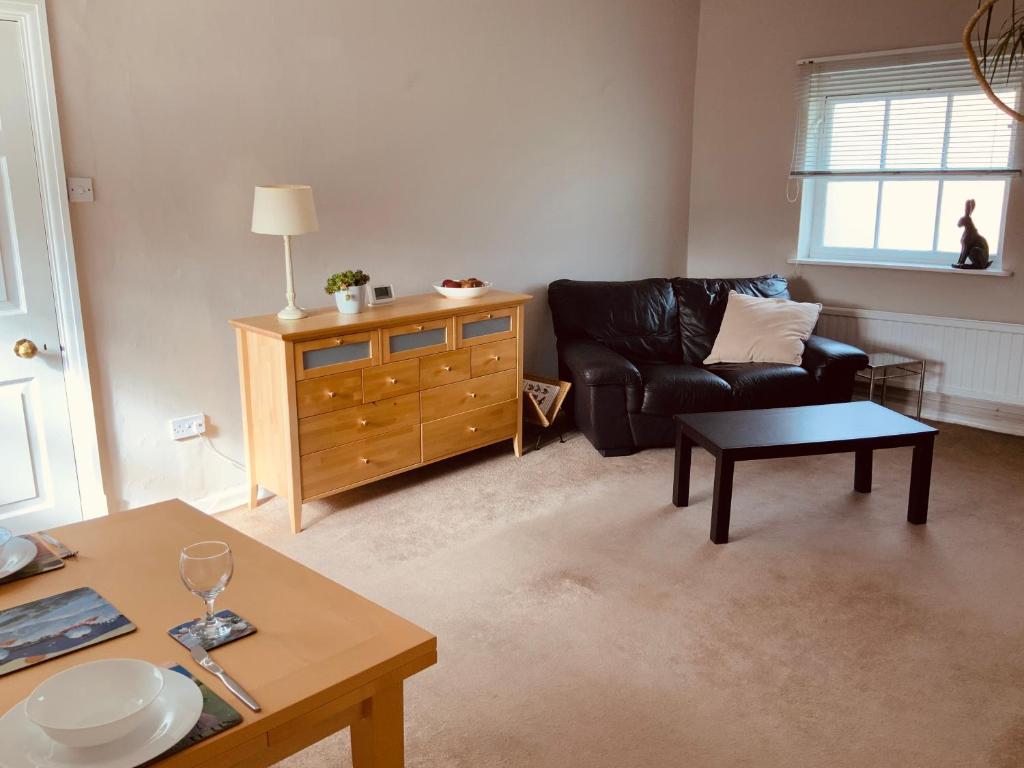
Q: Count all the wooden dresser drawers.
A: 11